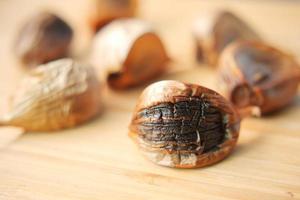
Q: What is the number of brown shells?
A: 7